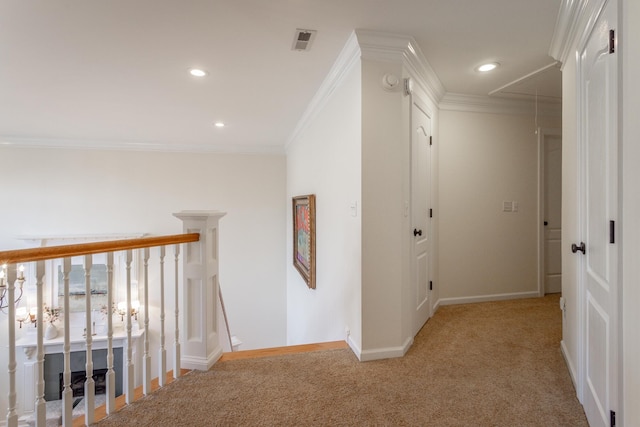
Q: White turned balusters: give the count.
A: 9